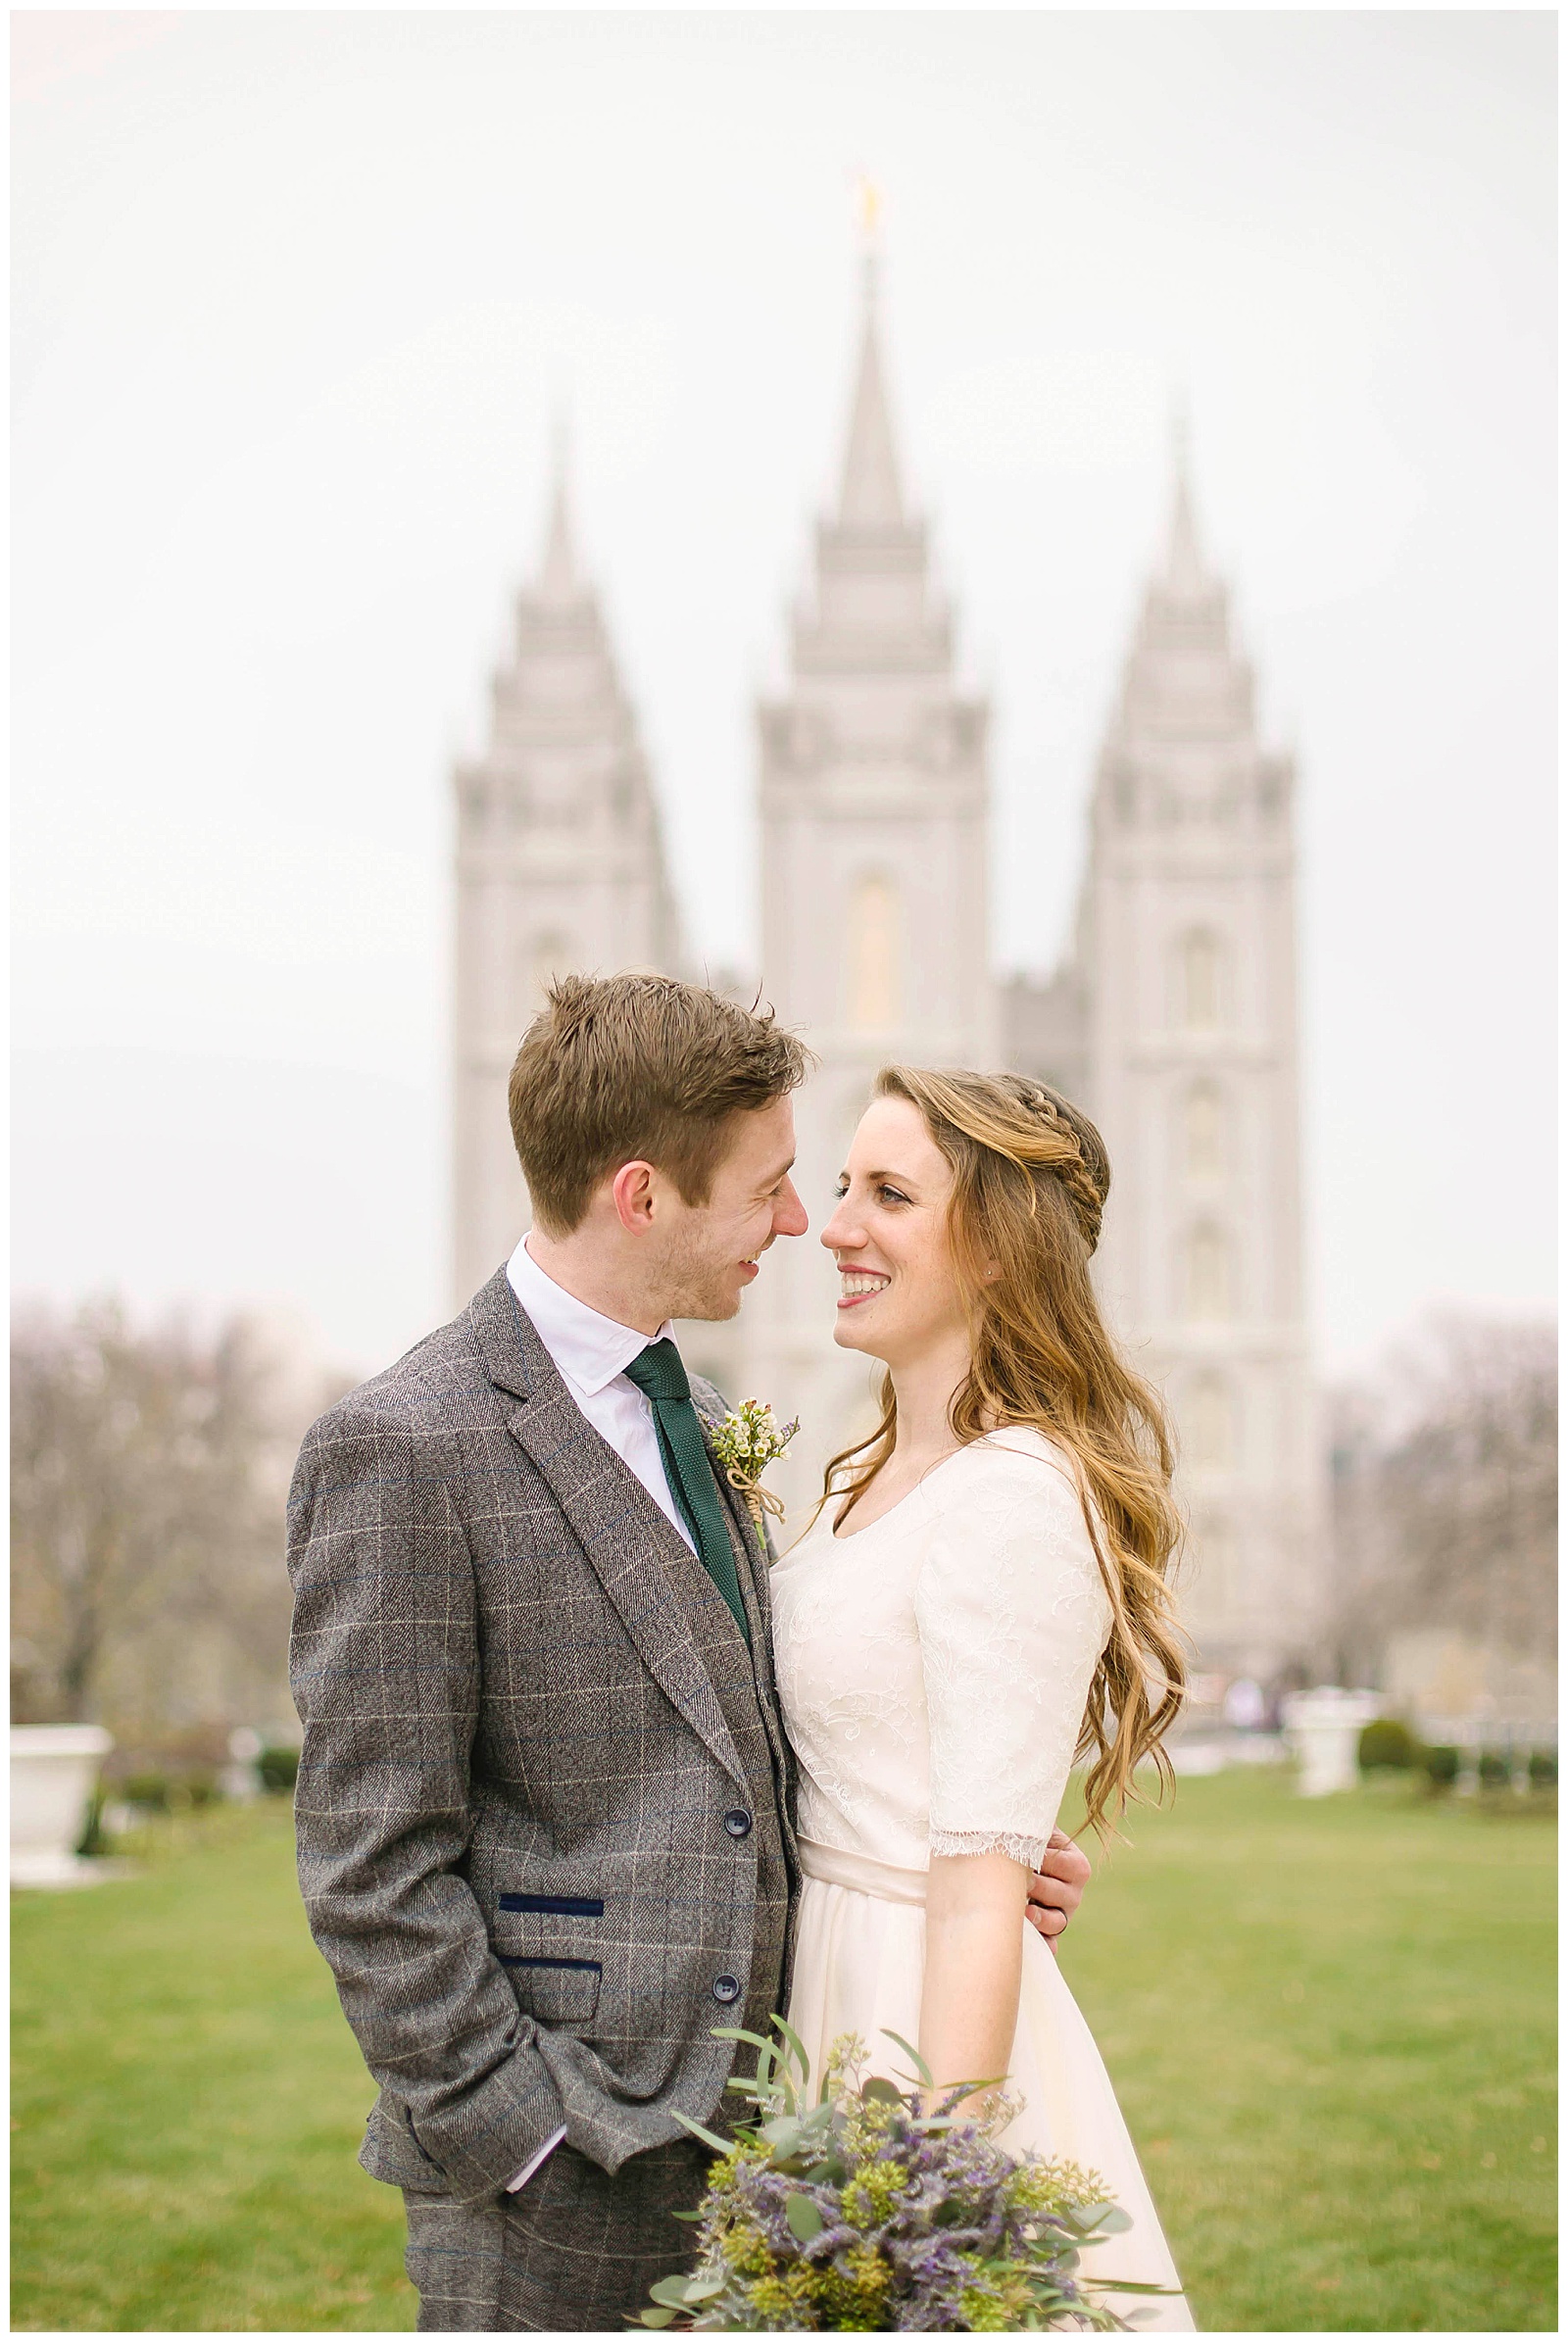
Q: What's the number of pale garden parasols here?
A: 0